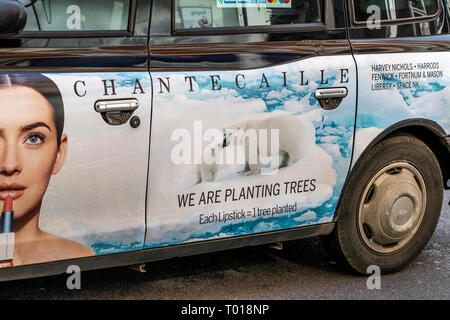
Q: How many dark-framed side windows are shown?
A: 3